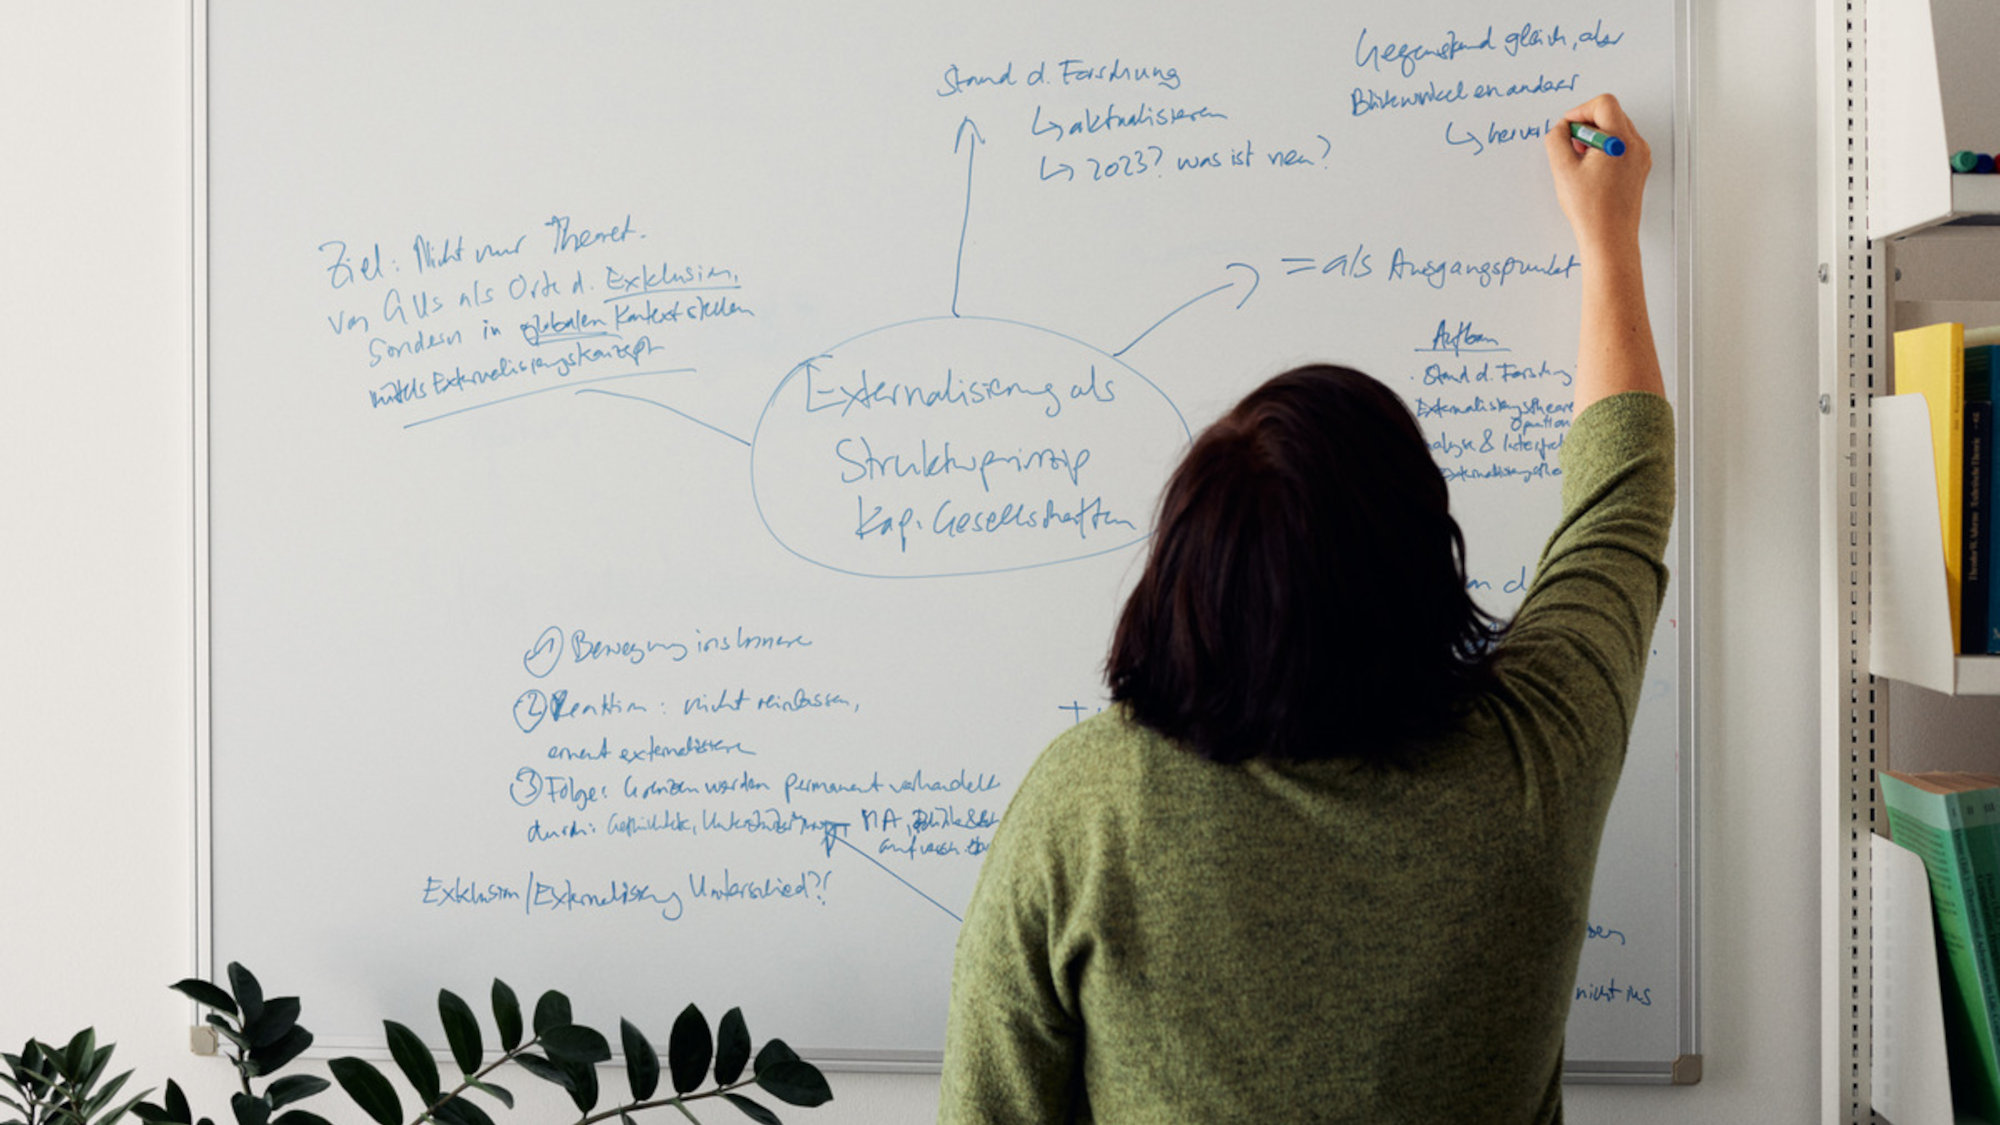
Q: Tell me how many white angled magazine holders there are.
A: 3